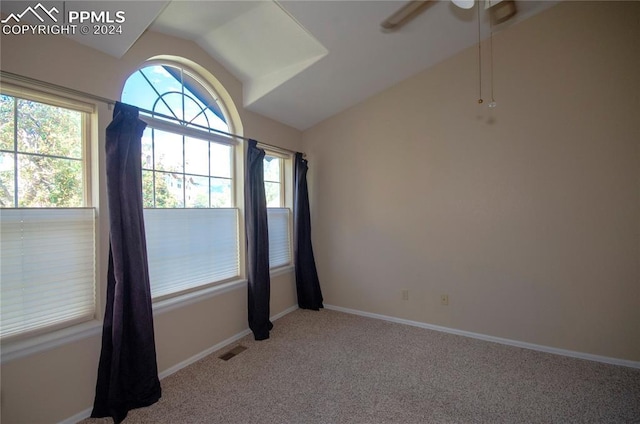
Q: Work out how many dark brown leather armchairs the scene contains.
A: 0